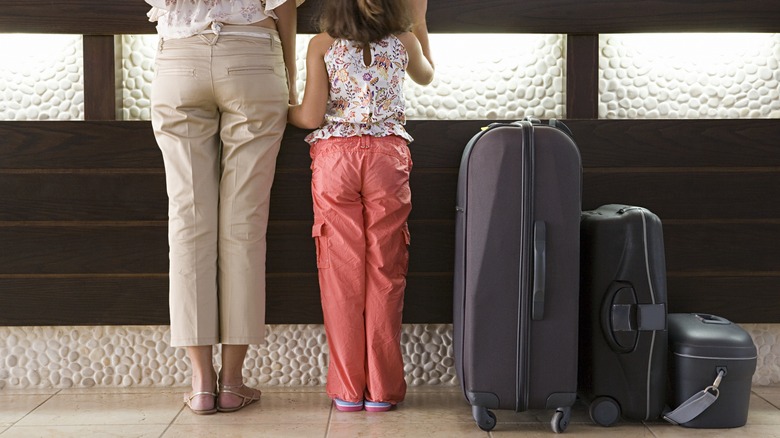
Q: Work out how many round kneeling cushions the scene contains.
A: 0